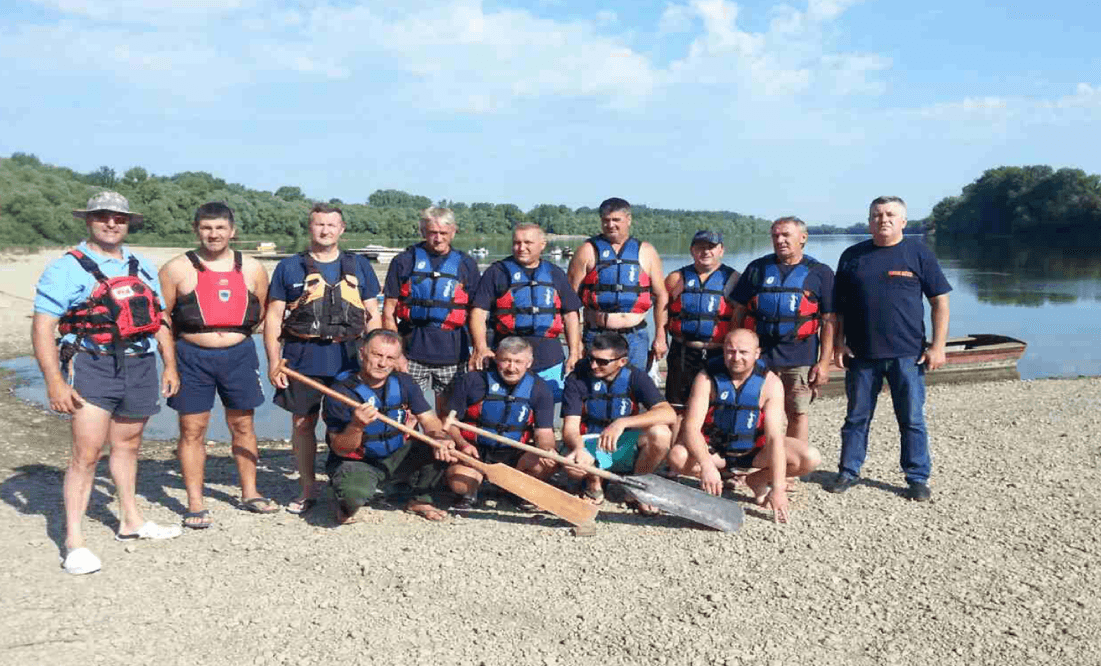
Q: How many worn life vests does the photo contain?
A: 12